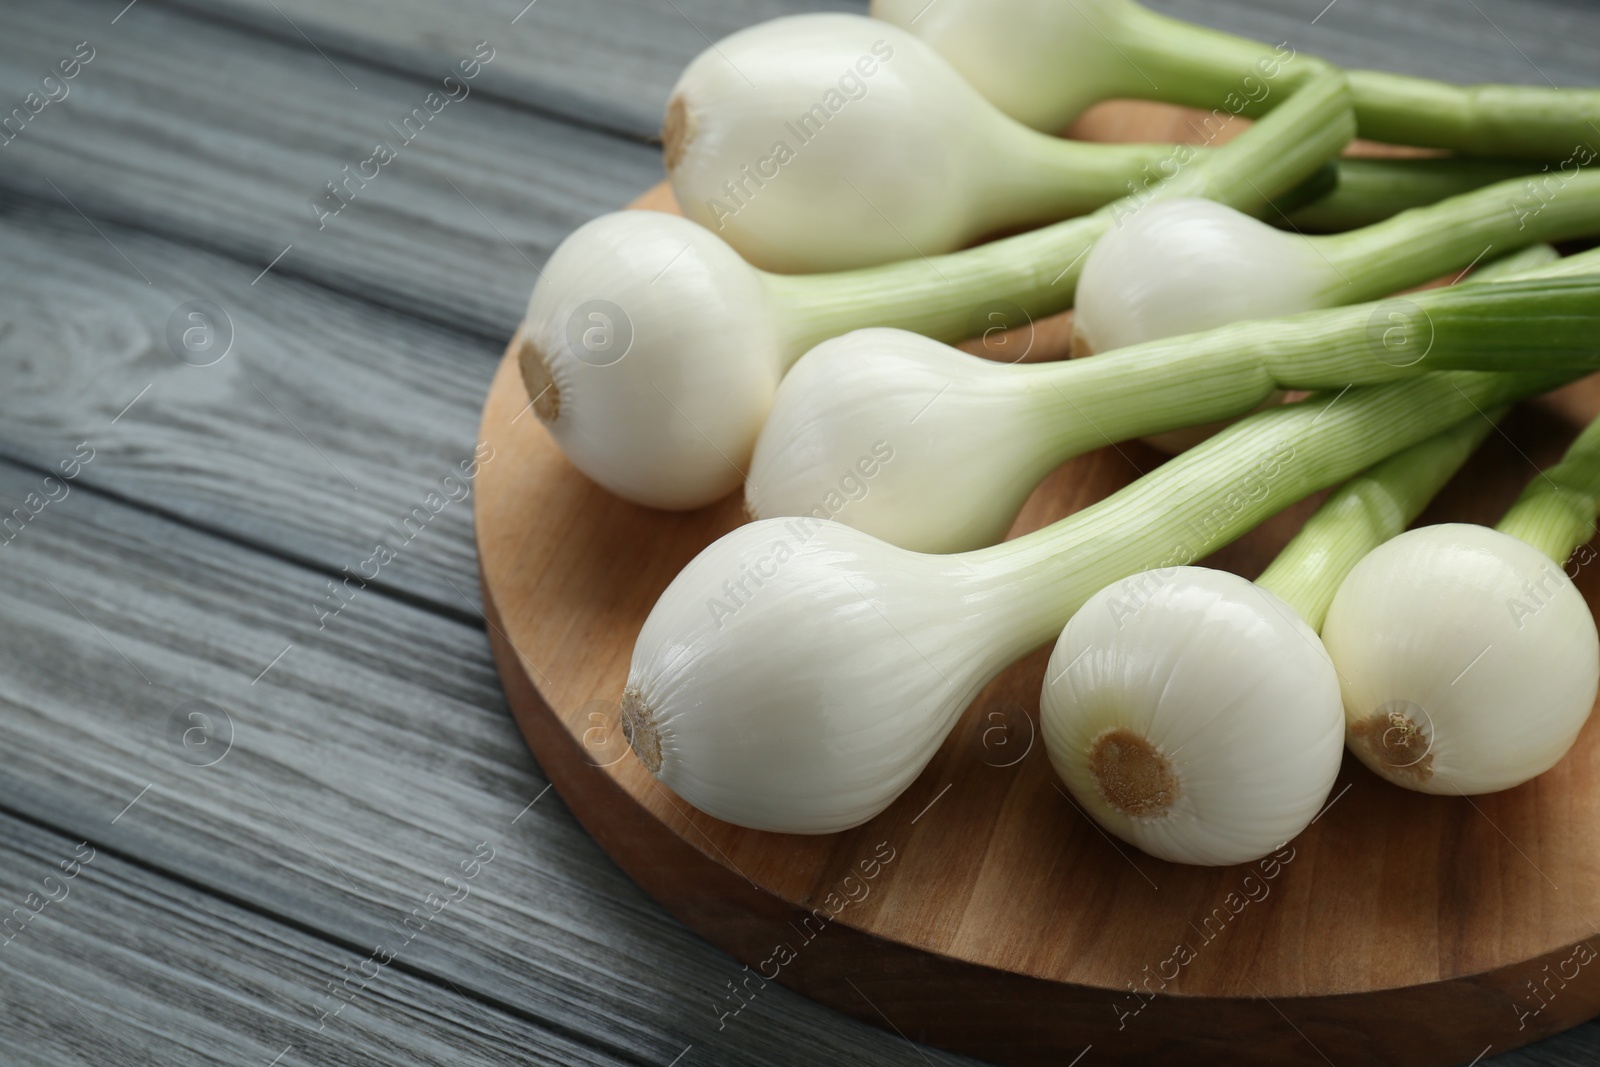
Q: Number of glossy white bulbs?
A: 8